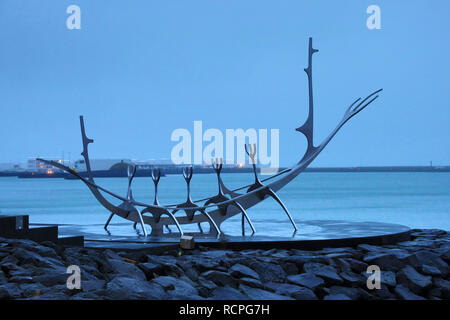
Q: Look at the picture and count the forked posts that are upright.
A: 5